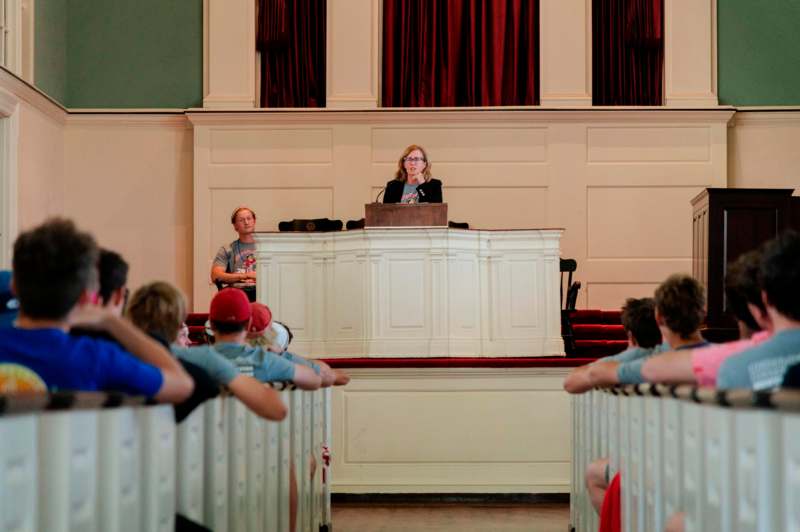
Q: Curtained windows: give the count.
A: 3